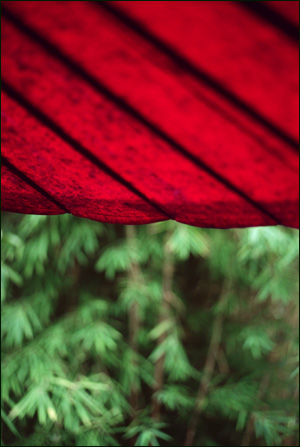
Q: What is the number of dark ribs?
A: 5